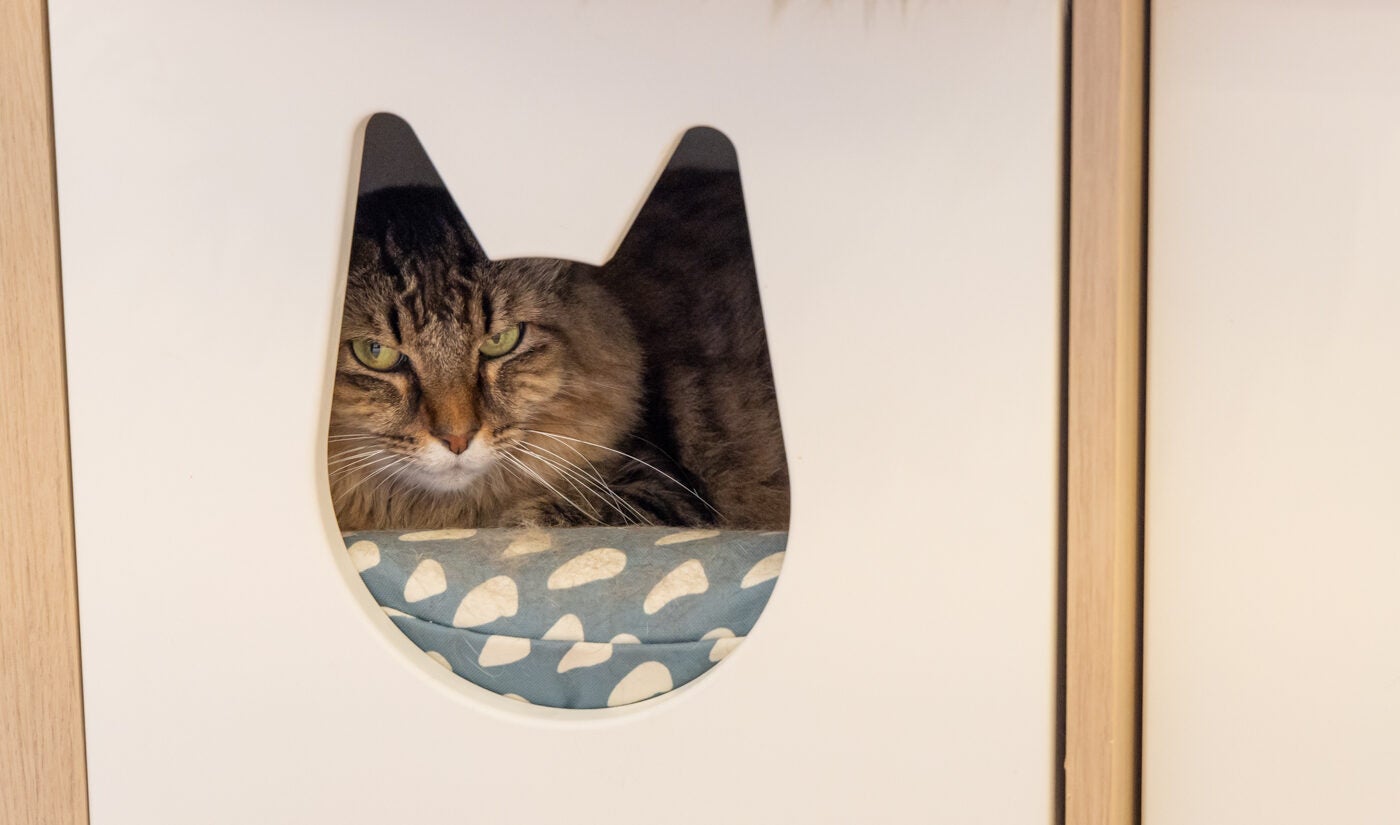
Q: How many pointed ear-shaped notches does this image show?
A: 2